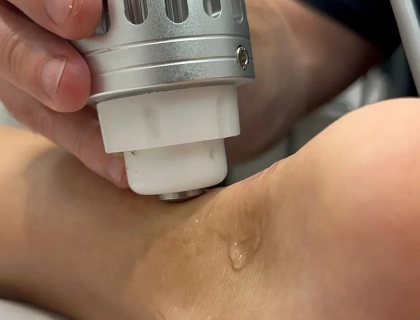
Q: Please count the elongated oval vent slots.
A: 5